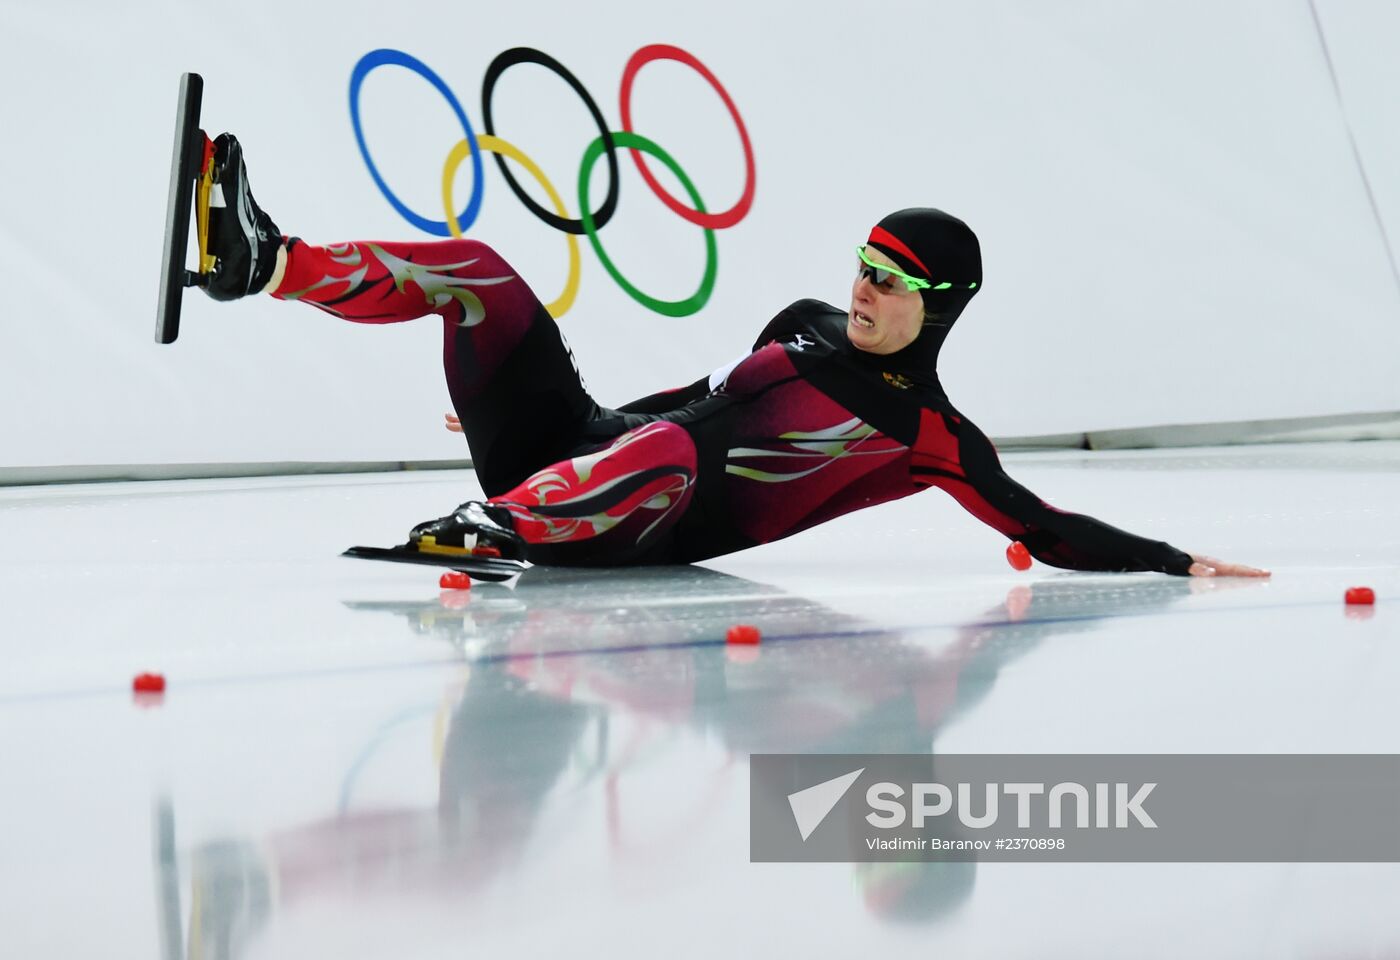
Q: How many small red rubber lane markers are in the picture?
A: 5